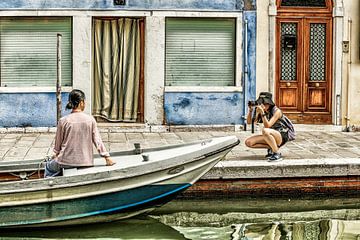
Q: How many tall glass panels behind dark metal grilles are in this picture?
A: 2